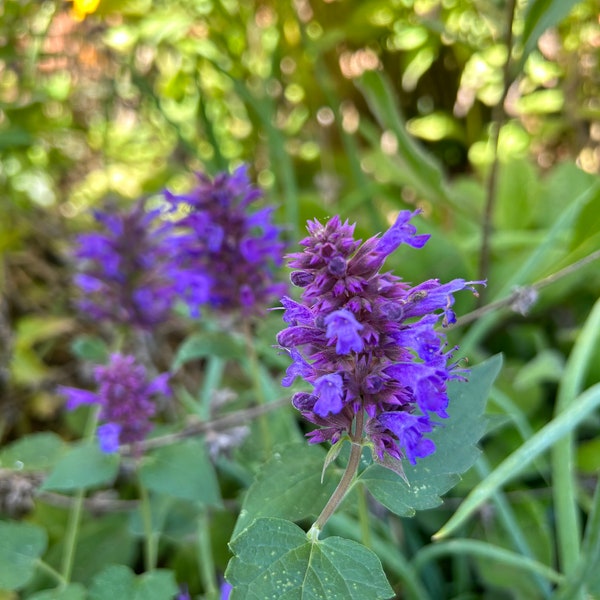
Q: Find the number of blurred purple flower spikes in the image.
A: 3